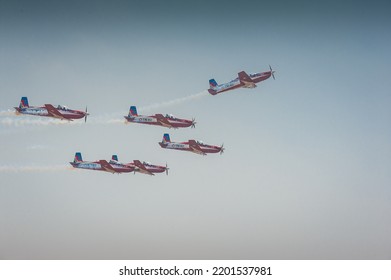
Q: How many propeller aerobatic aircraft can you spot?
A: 6